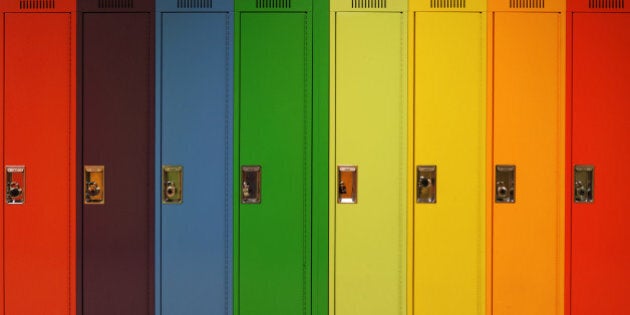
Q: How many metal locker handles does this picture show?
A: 8